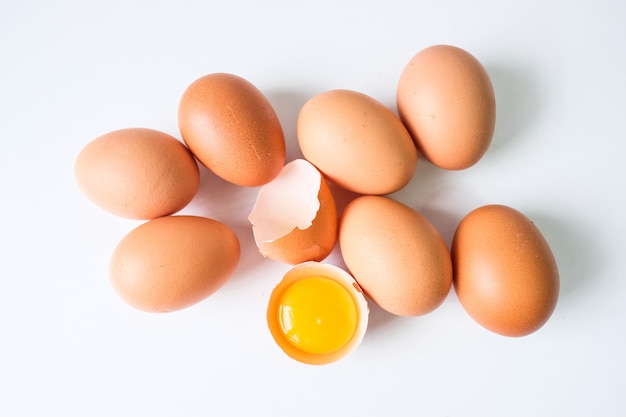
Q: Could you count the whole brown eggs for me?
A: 7